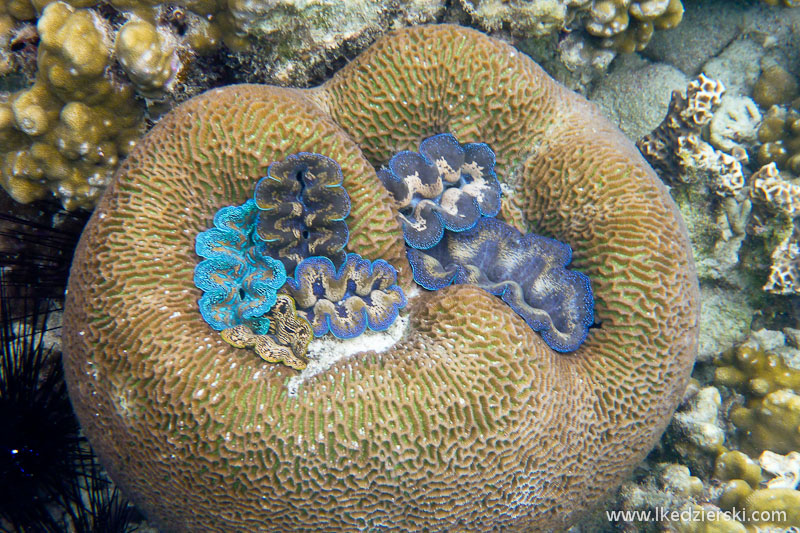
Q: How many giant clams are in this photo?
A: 6